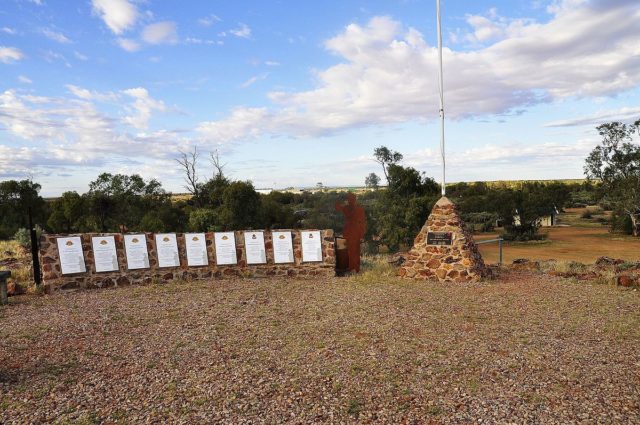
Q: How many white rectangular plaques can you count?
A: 9